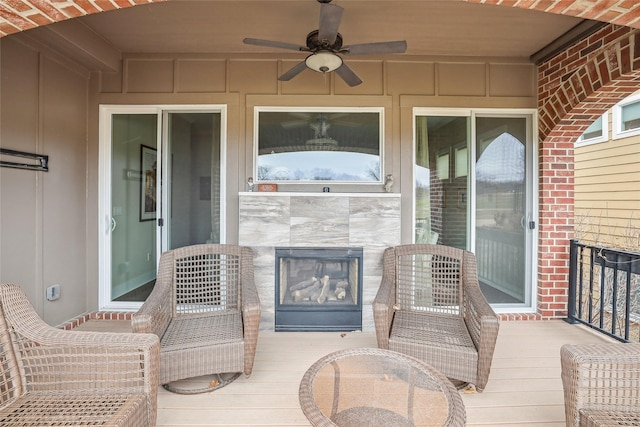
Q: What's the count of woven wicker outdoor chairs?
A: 4